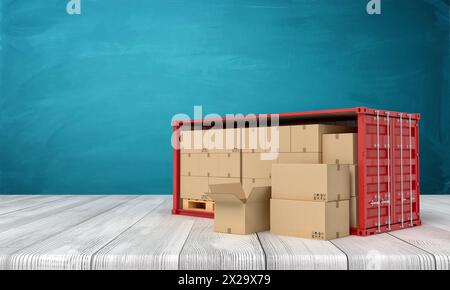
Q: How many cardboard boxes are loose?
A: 3